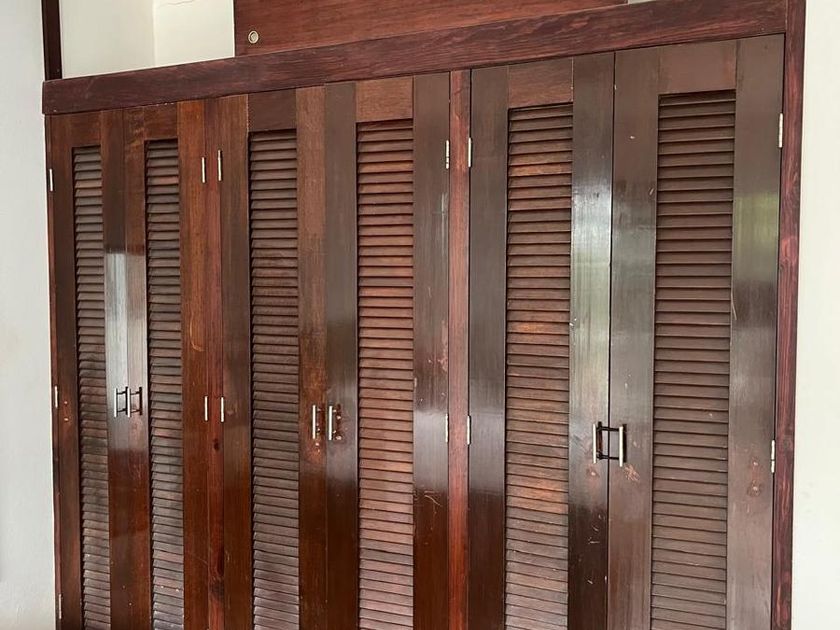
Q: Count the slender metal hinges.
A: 13